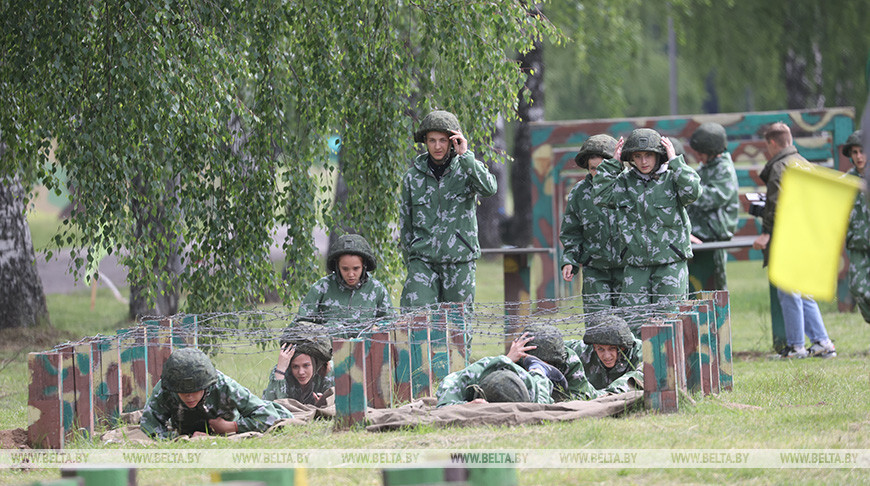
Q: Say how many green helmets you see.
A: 12